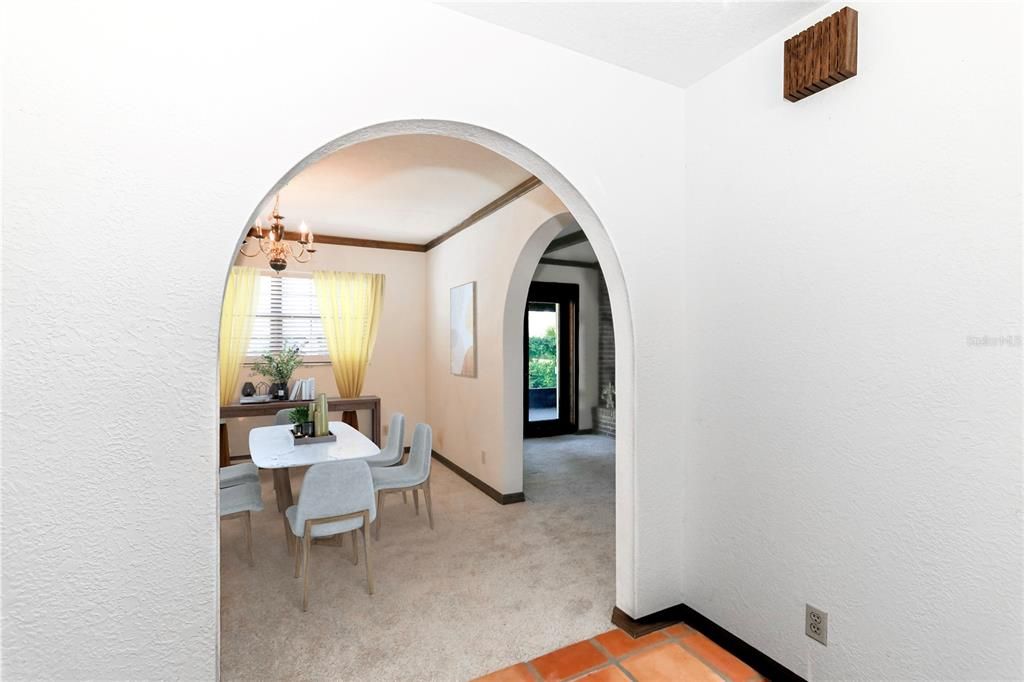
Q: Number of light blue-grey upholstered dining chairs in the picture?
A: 6